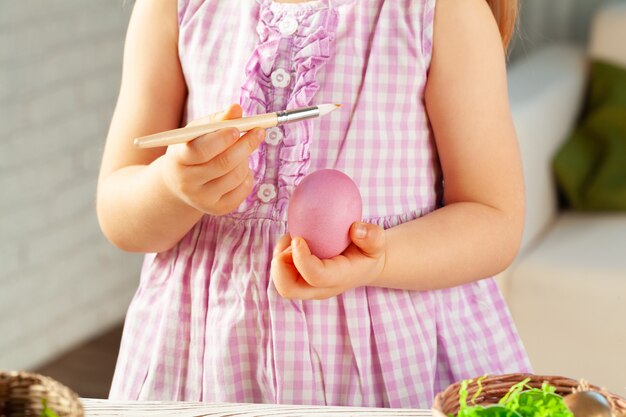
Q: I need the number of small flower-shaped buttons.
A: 4